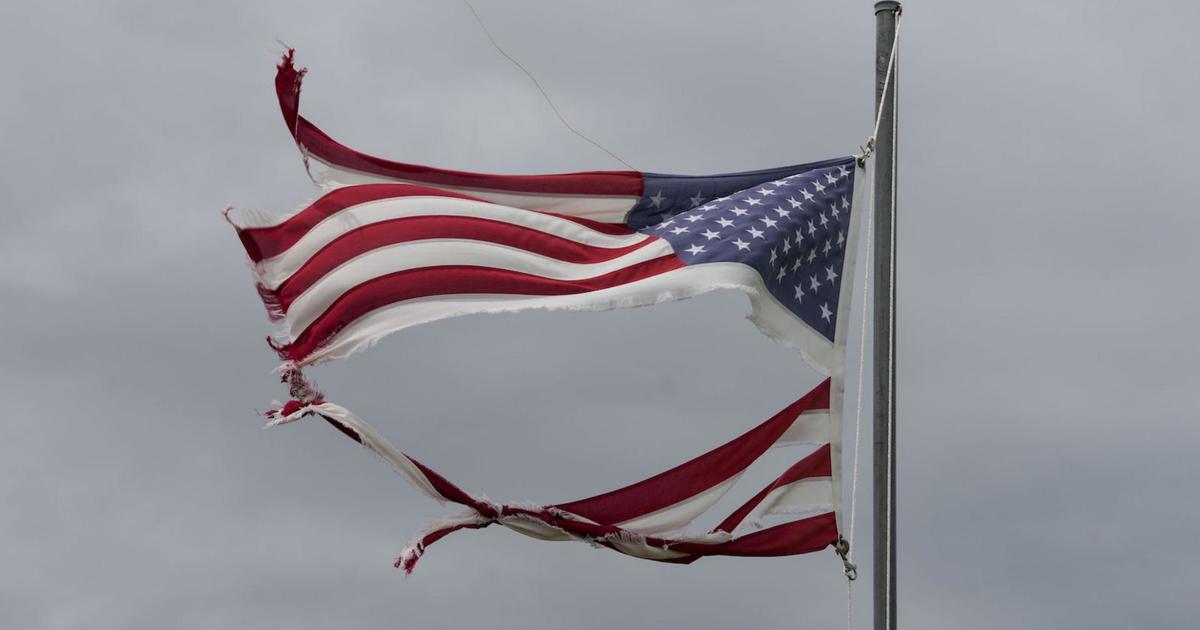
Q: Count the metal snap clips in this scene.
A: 2